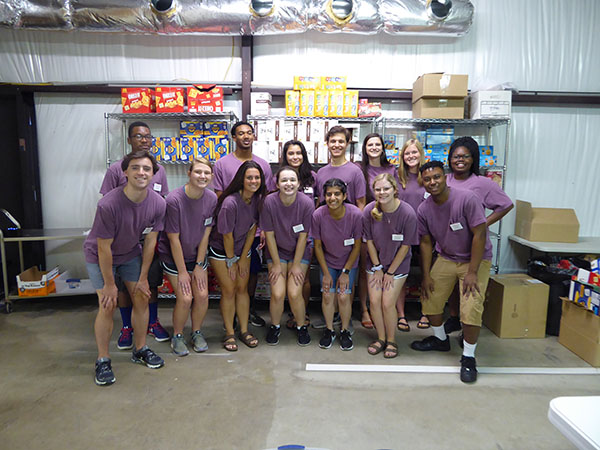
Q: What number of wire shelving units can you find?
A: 3